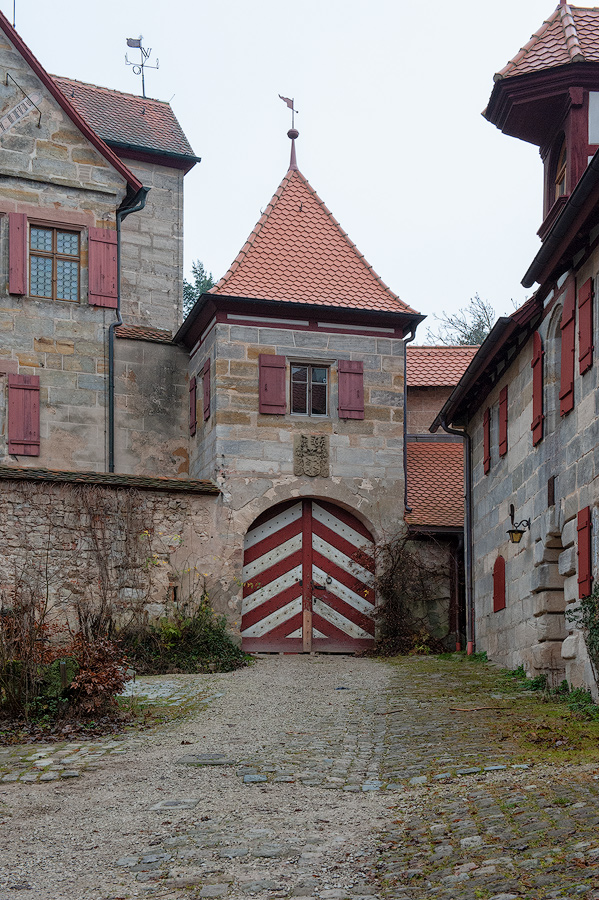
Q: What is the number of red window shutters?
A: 14